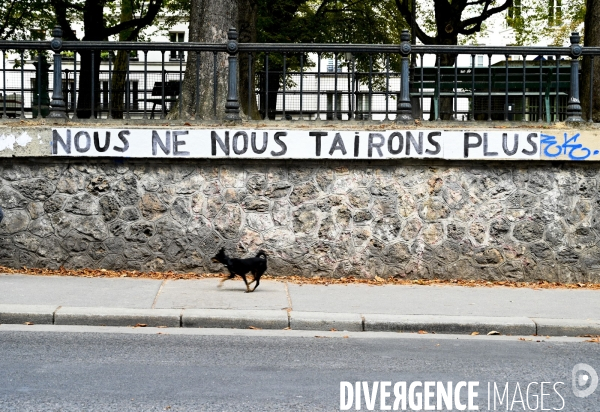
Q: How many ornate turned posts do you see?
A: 4